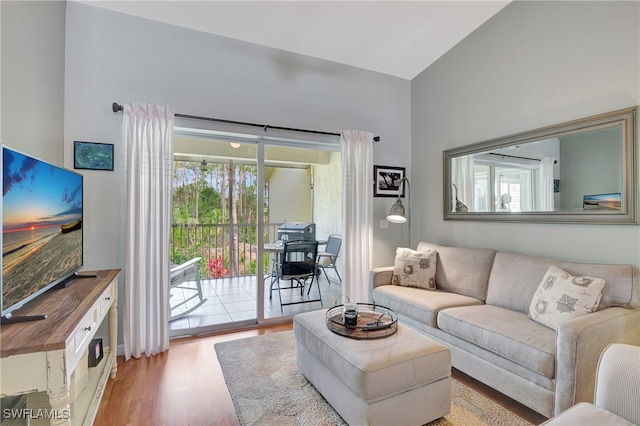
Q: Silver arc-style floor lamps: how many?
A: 1